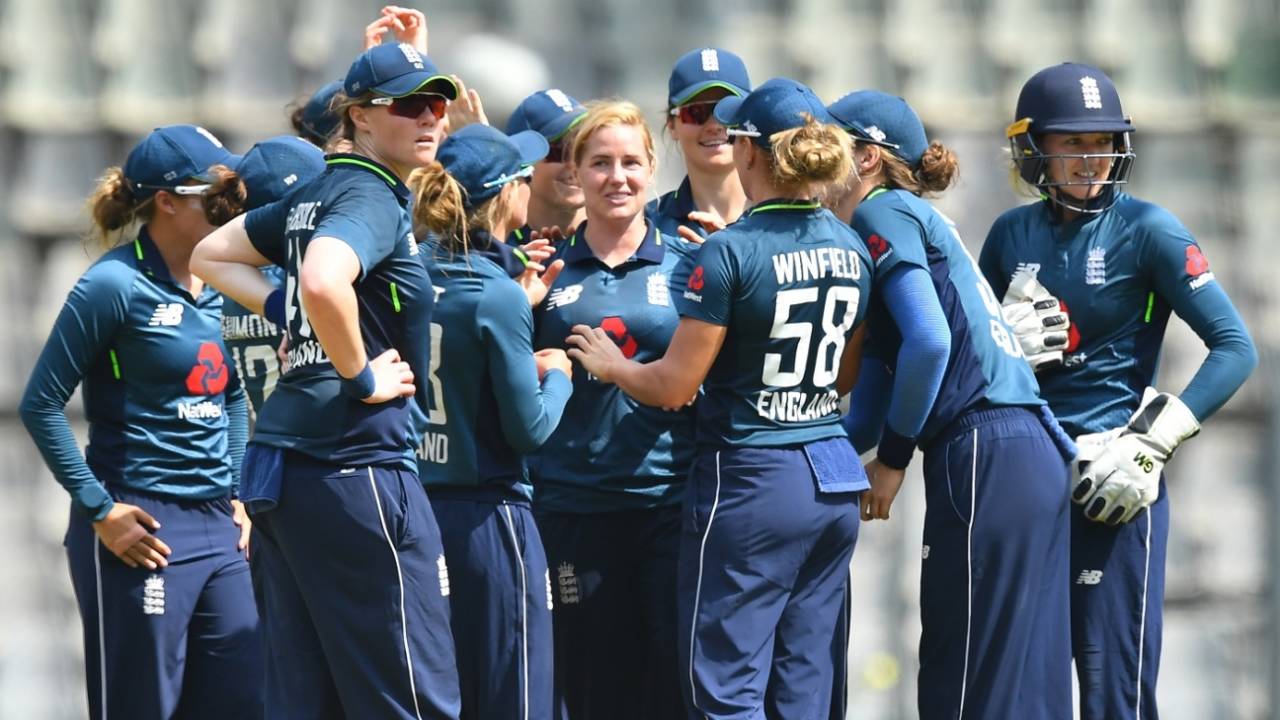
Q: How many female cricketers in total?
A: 11